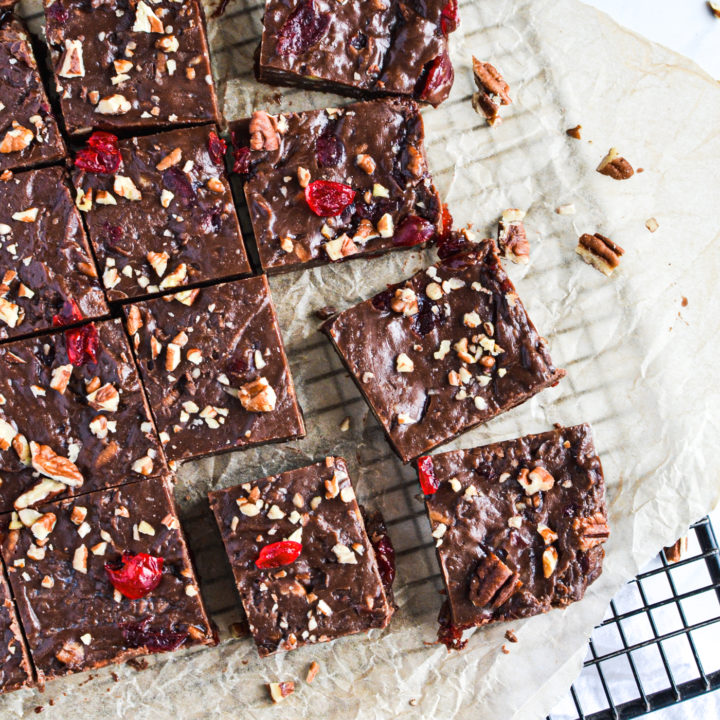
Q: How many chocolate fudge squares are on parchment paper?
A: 13